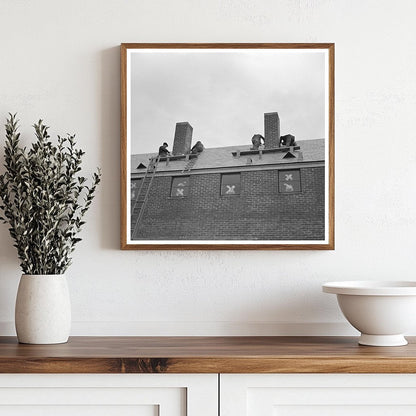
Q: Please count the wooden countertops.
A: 1